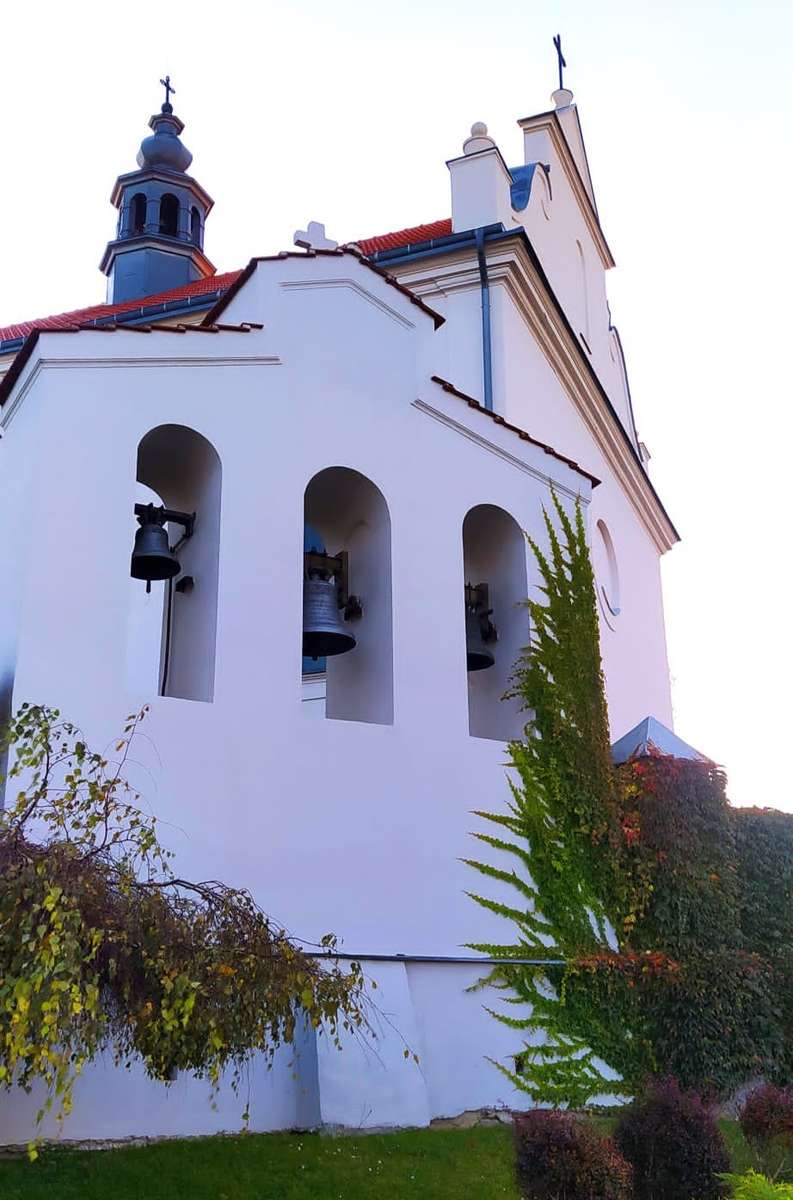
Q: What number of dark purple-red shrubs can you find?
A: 3